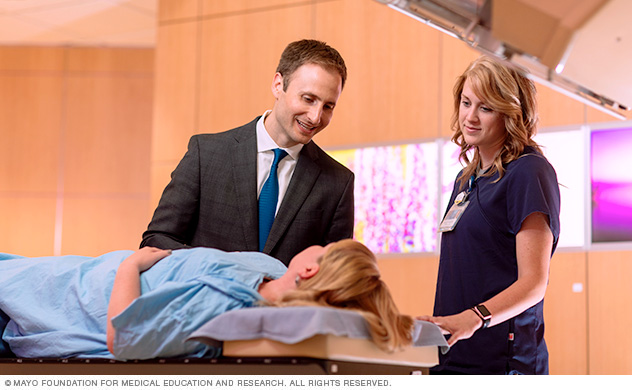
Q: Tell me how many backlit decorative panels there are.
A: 3